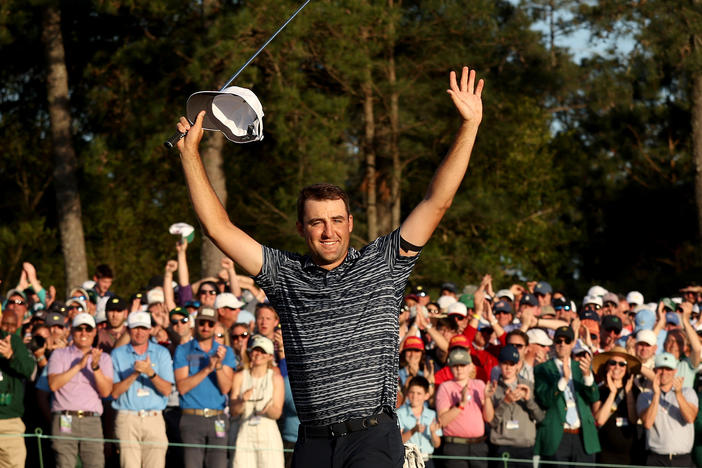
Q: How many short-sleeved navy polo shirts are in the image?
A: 1